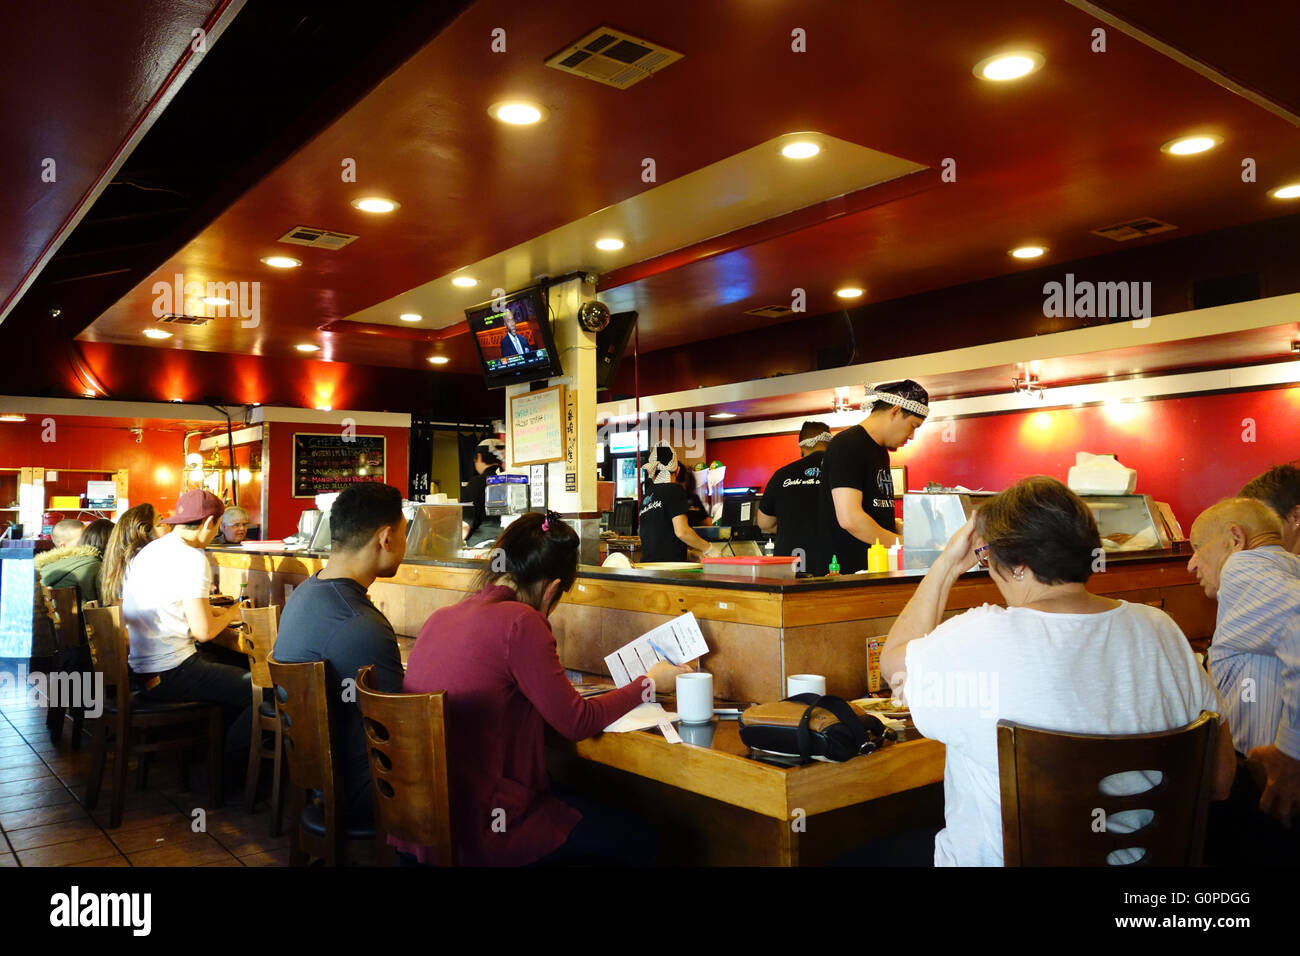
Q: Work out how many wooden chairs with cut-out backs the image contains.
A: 6